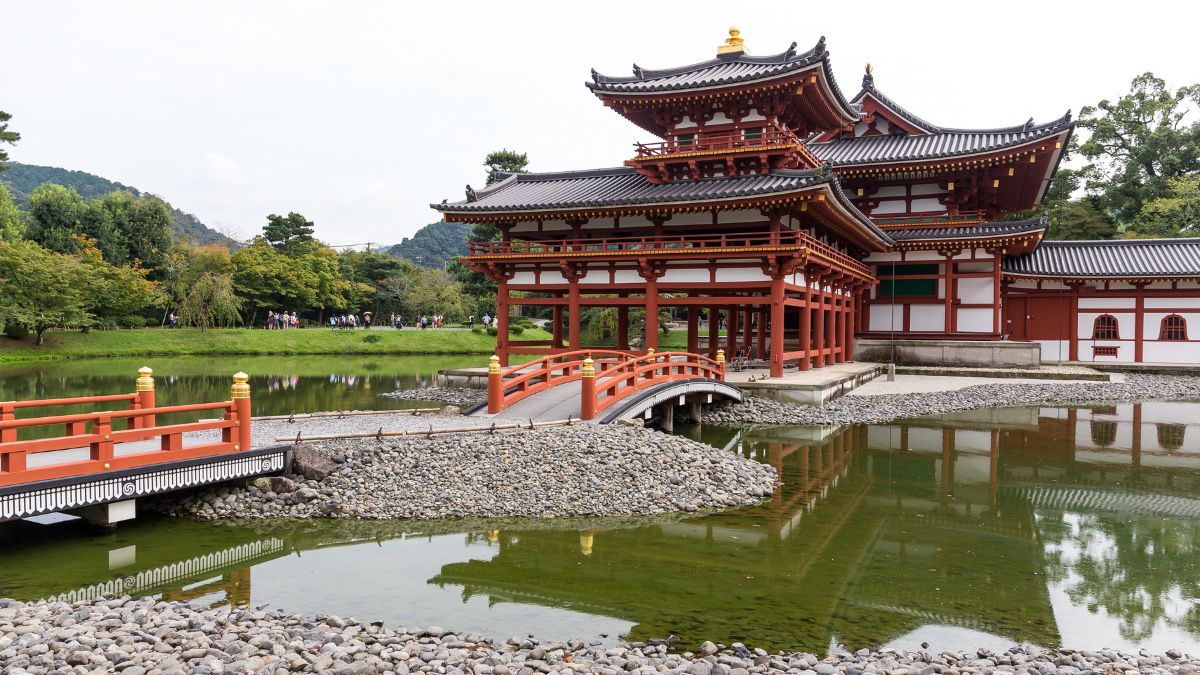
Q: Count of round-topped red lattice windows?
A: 2